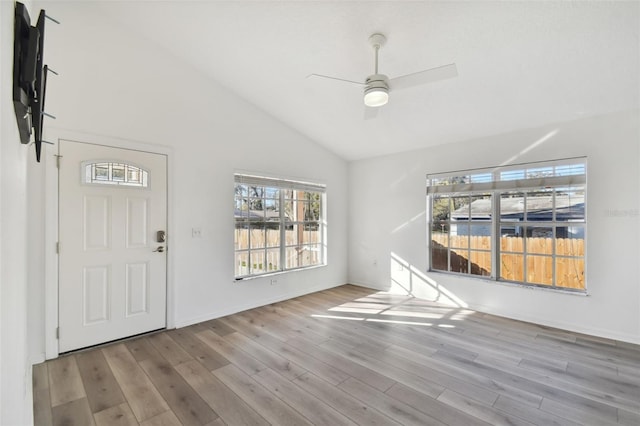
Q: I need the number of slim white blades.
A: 3